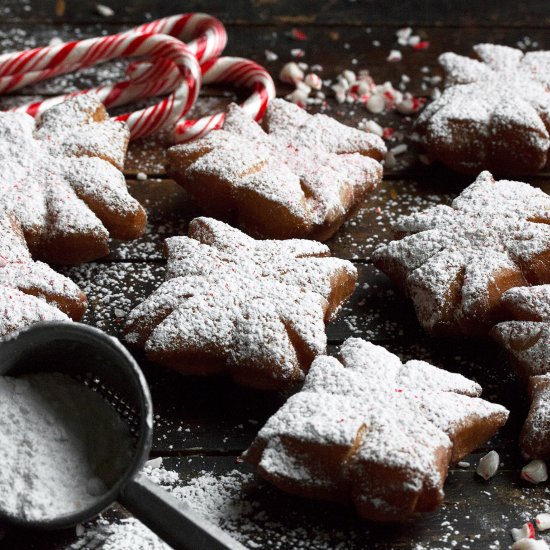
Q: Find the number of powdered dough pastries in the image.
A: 8